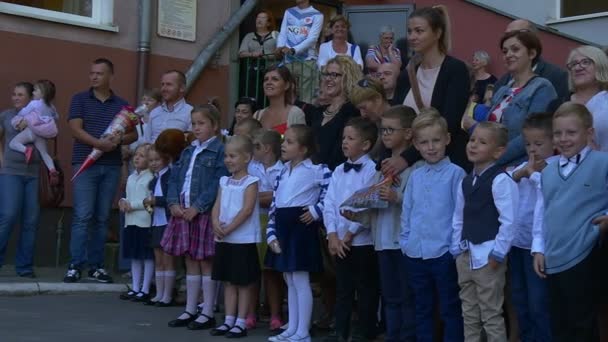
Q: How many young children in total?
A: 15